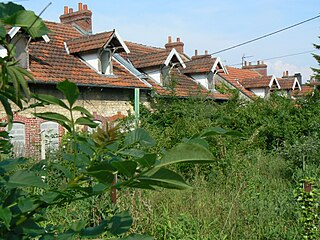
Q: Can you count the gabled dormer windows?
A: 6